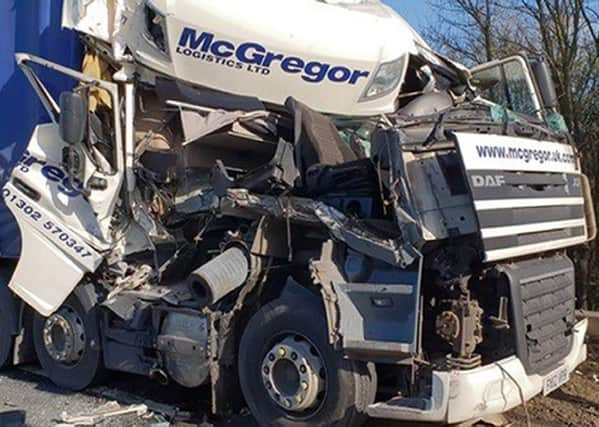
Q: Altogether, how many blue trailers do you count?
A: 1